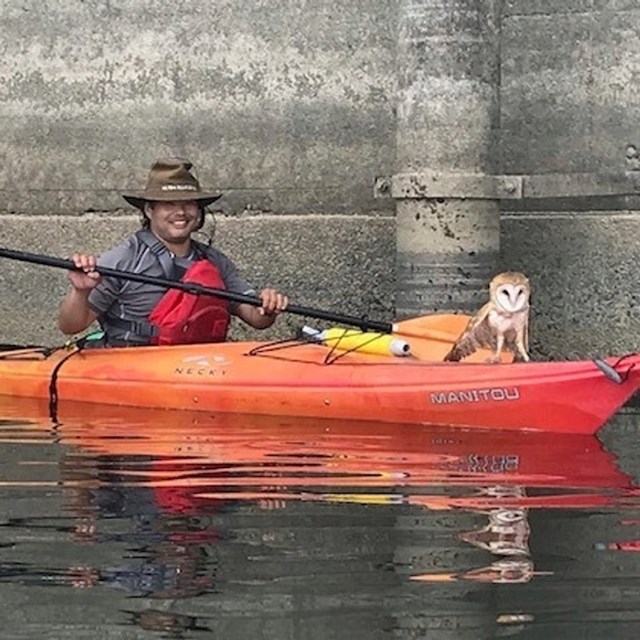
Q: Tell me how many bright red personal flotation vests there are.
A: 1